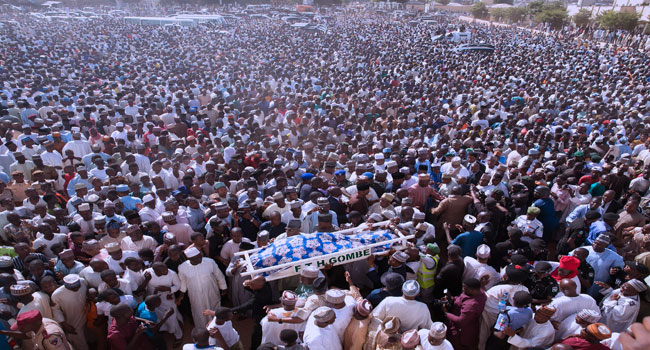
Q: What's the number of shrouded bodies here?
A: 1